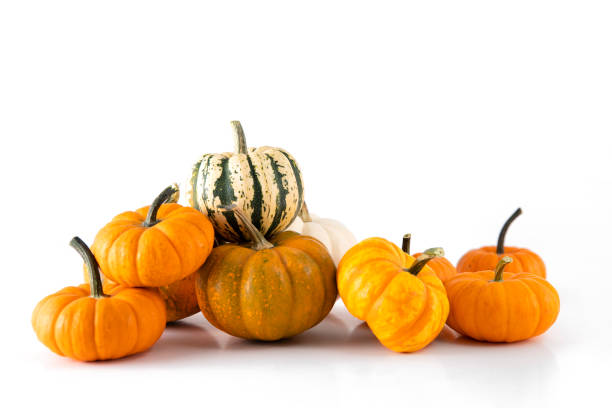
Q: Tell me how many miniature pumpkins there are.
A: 10